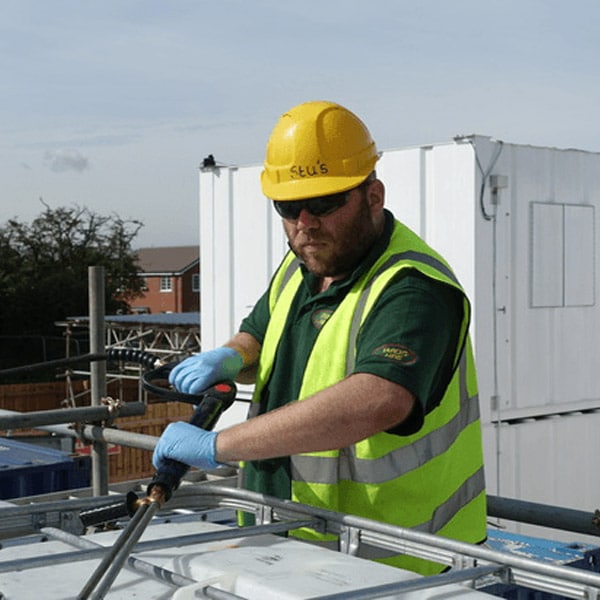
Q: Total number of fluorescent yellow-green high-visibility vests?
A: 1